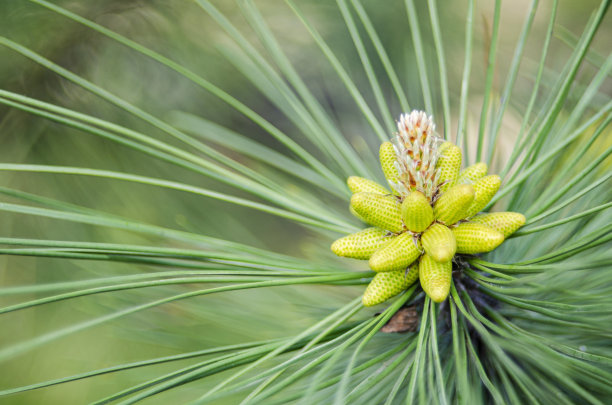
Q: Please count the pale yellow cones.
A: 15